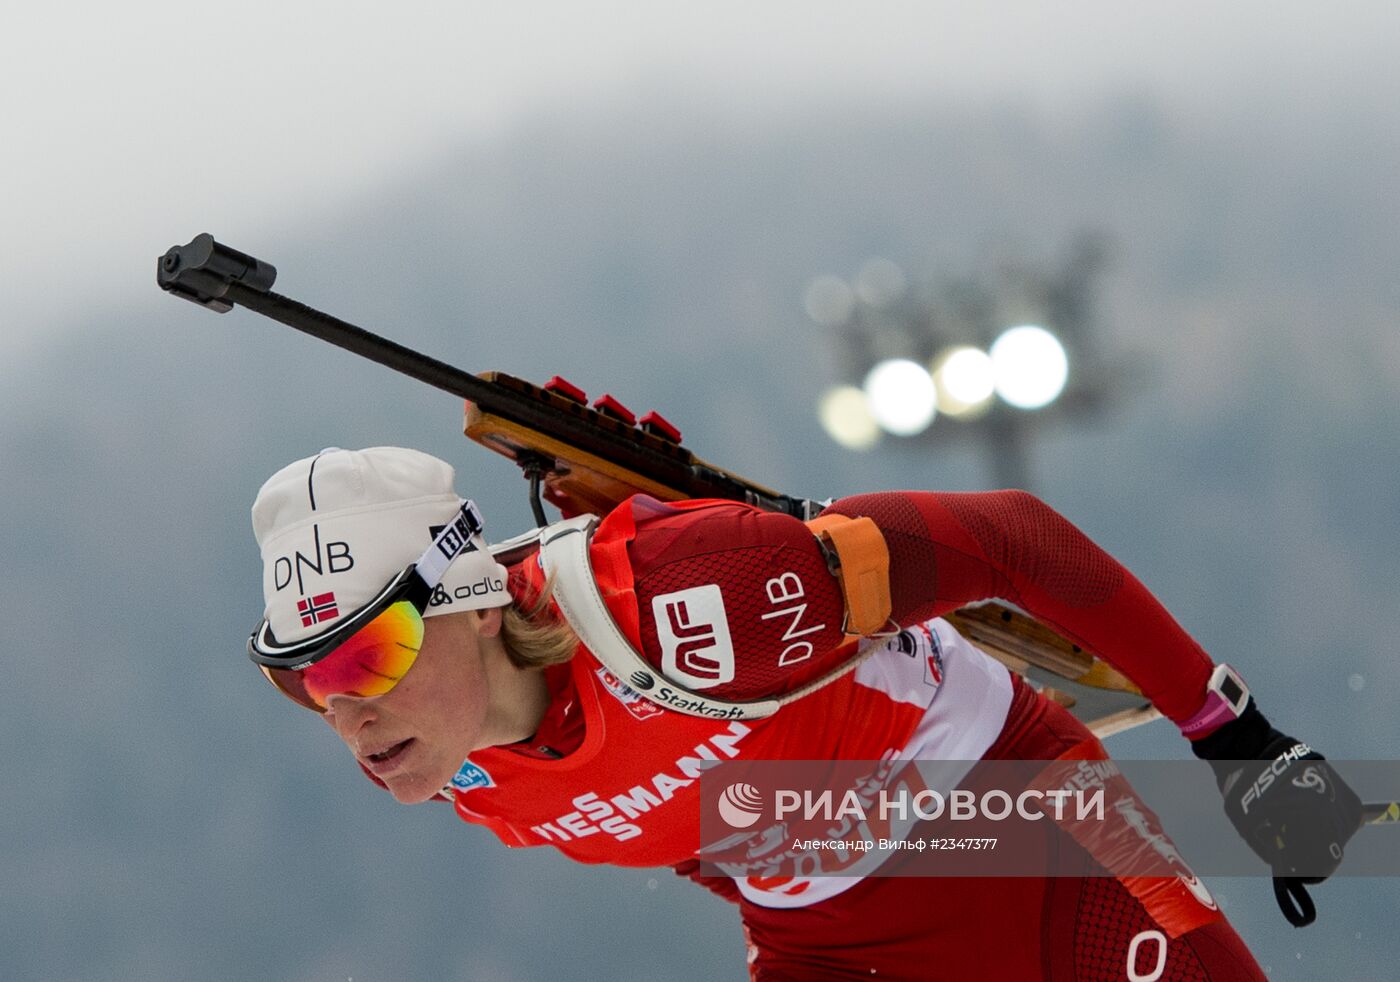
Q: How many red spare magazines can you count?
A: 3